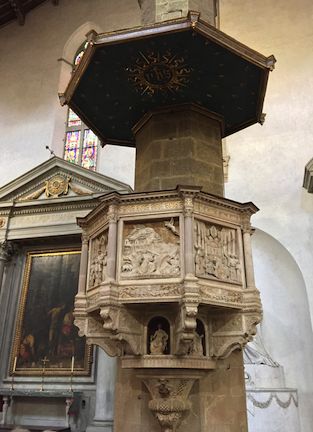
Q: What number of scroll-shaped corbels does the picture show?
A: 4